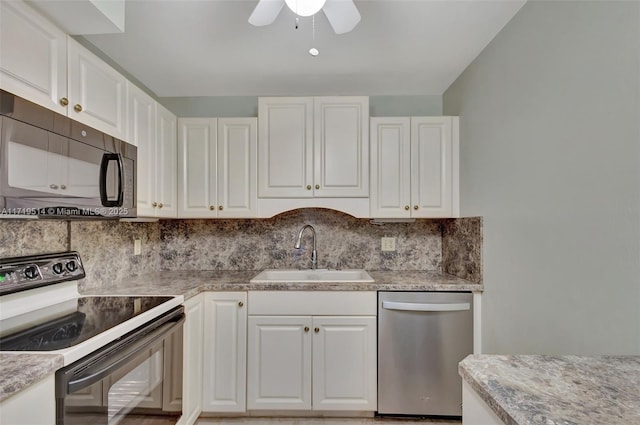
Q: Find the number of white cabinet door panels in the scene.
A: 14